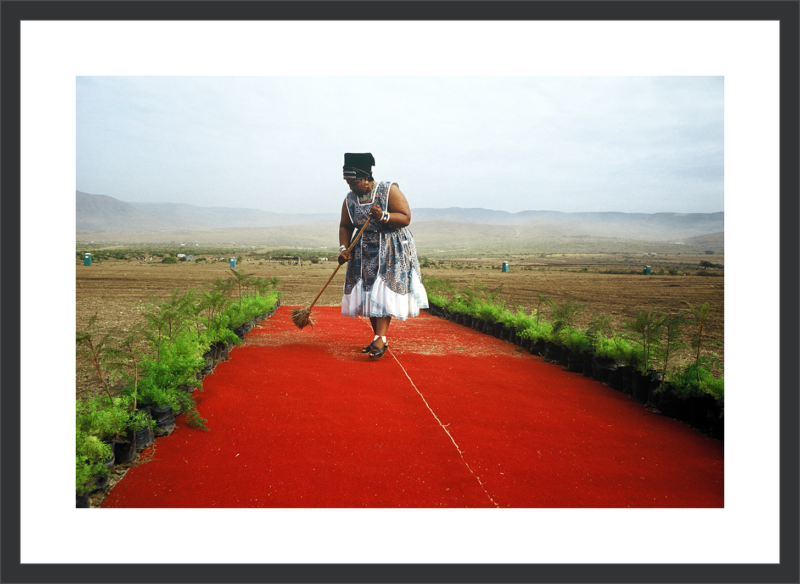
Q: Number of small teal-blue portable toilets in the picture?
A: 4